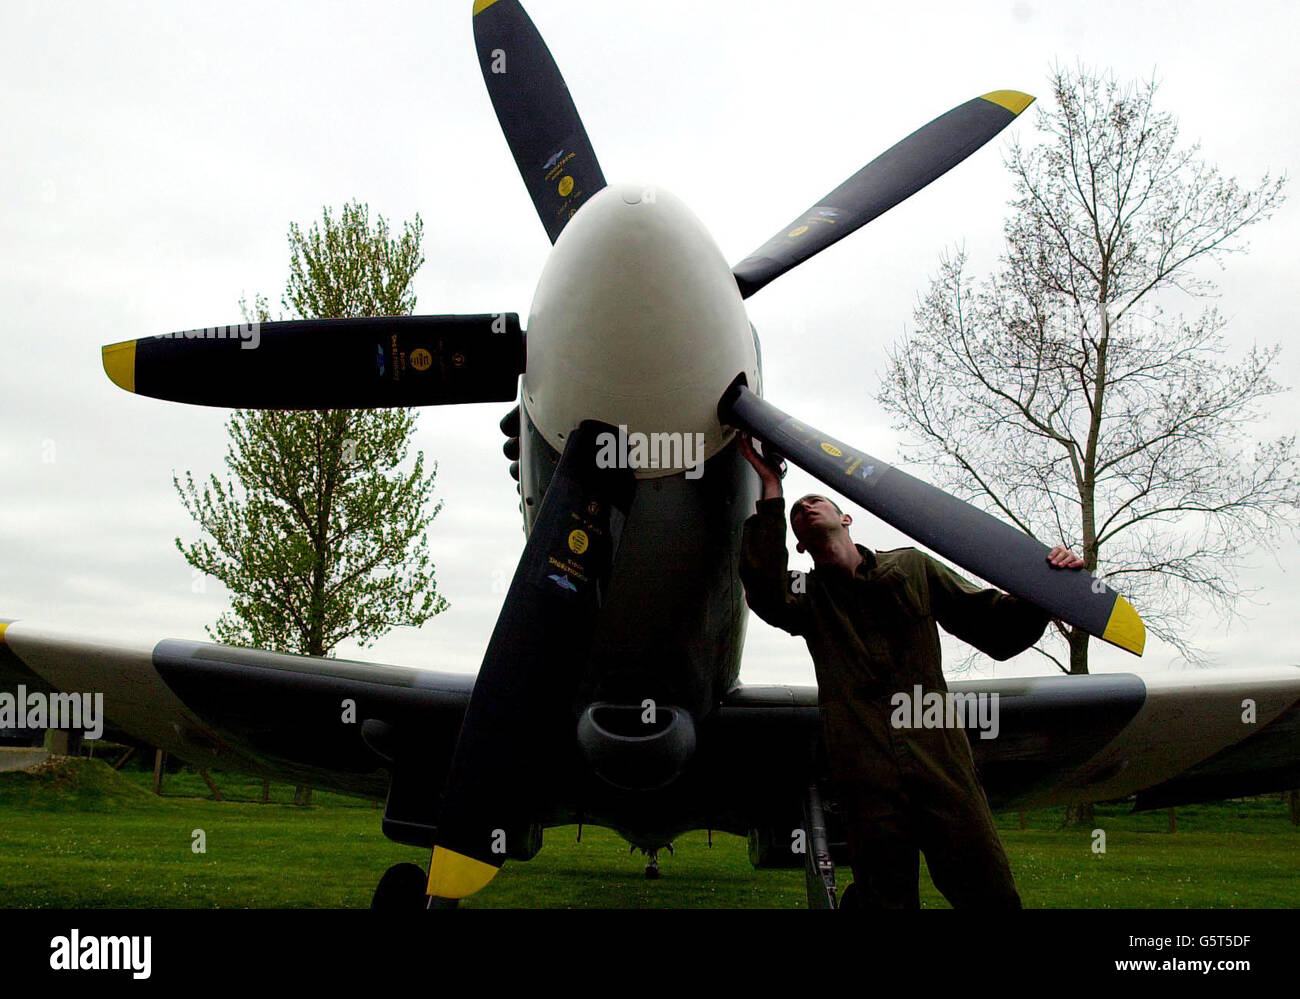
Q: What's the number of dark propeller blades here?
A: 5